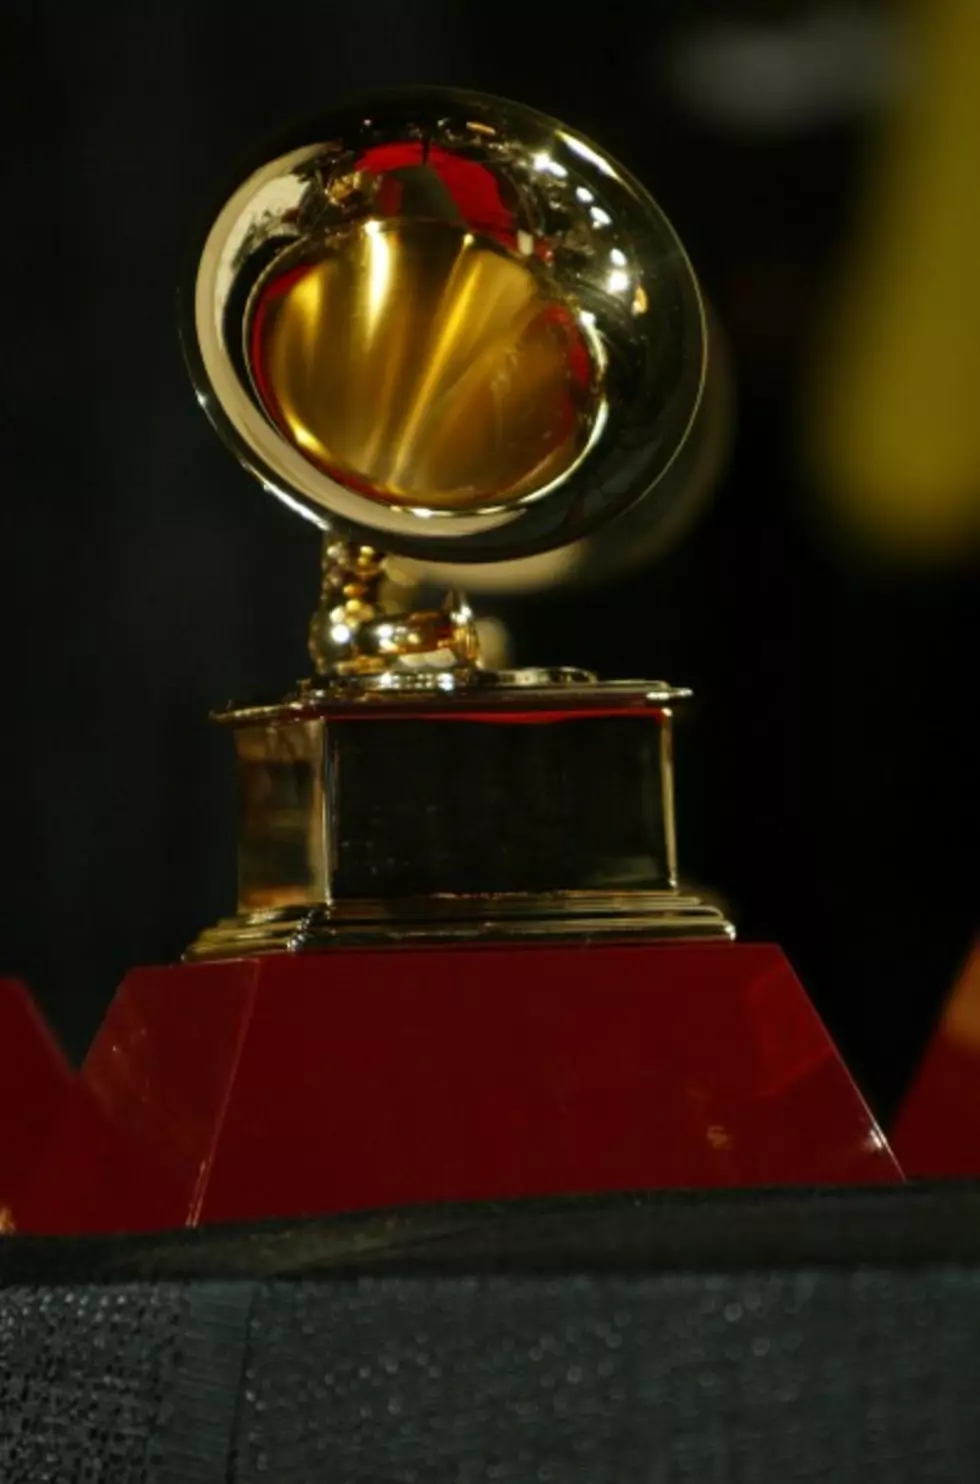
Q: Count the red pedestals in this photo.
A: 3